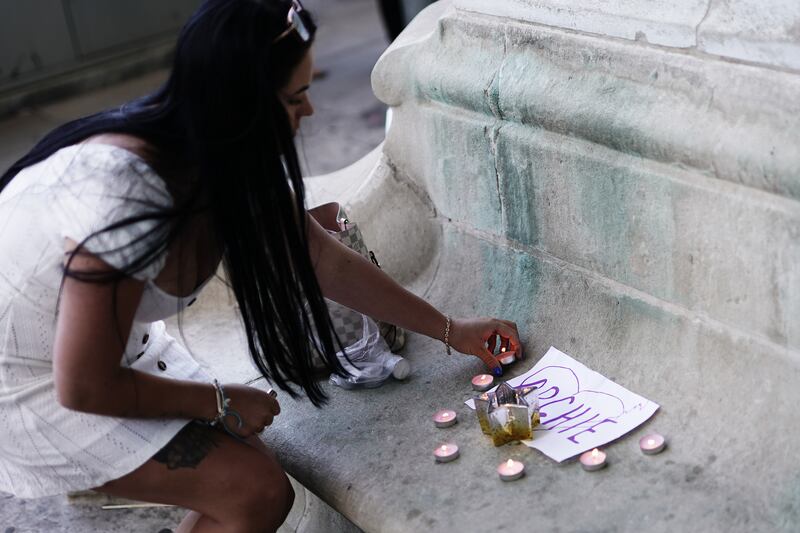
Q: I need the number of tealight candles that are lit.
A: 7